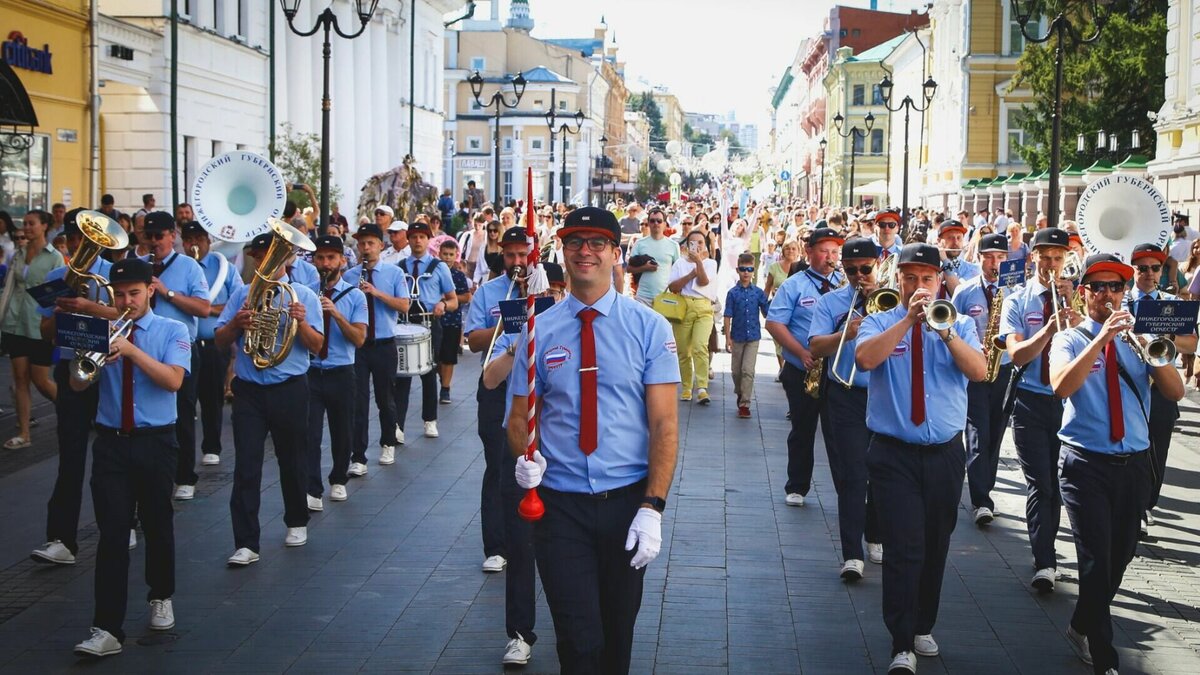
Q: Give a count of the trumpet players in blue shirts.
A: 3